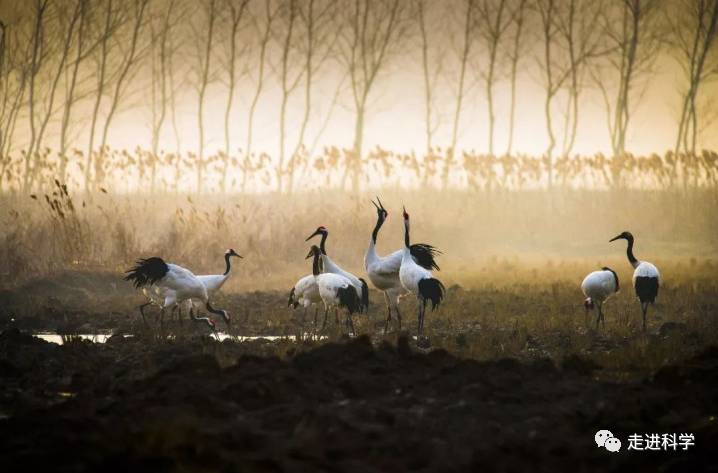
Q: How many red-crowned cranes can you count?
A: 10